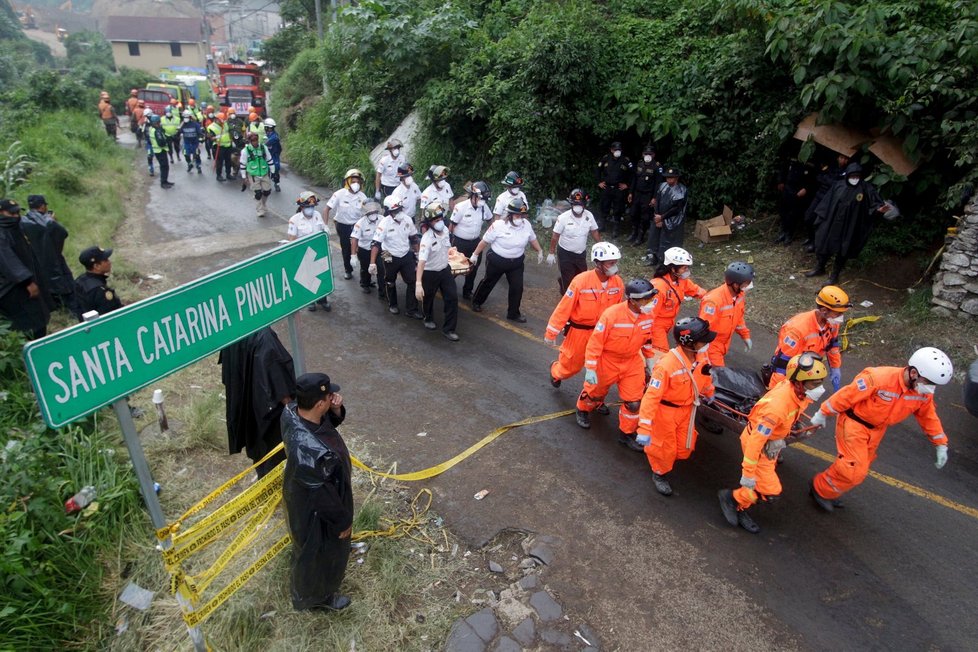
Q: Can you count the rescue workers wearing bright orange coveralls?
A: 8